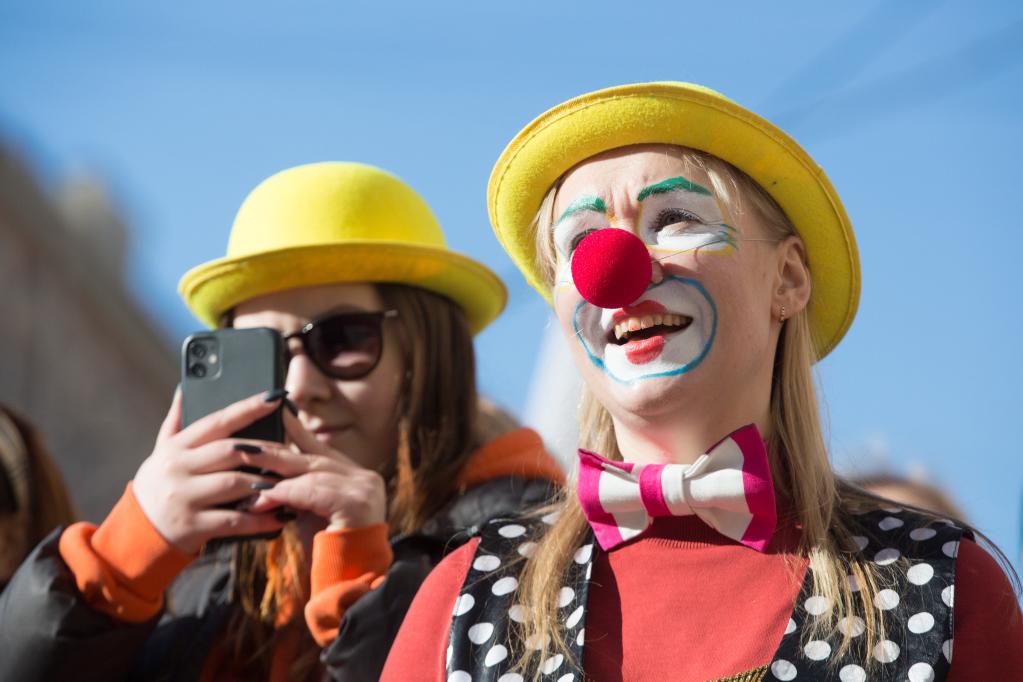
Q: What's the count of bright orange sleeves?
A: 2